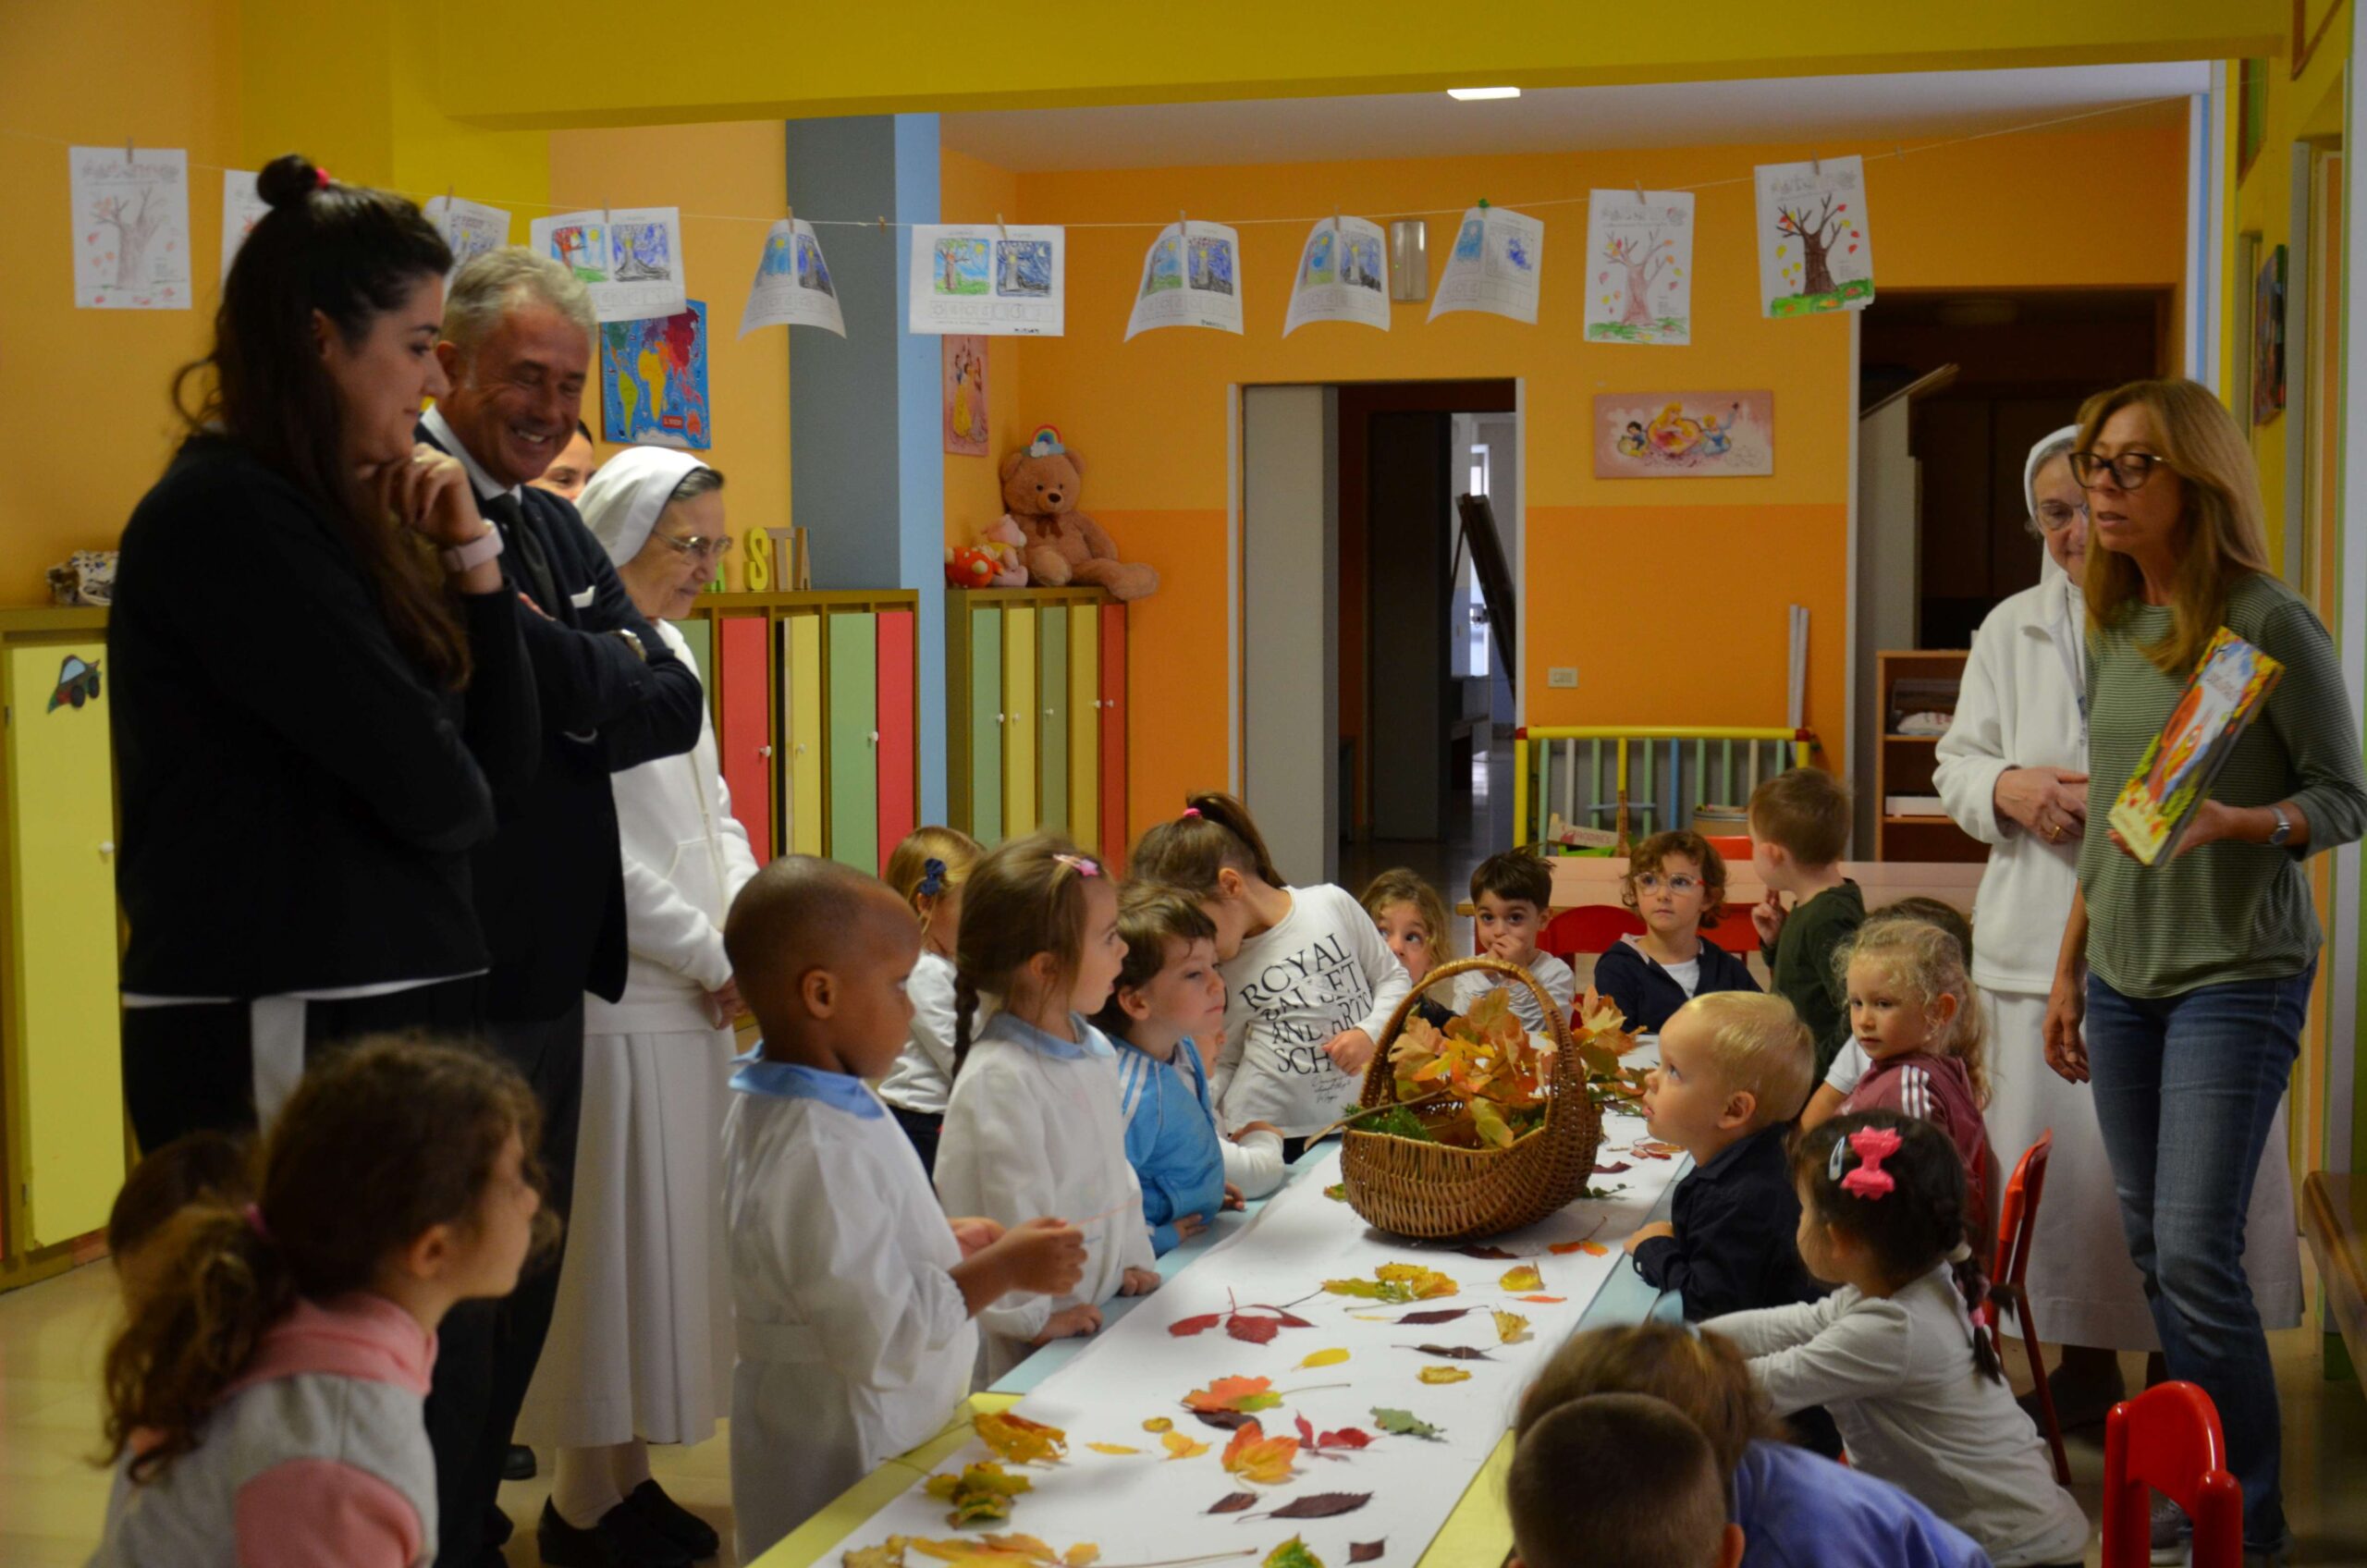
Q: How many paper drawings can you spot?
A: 11